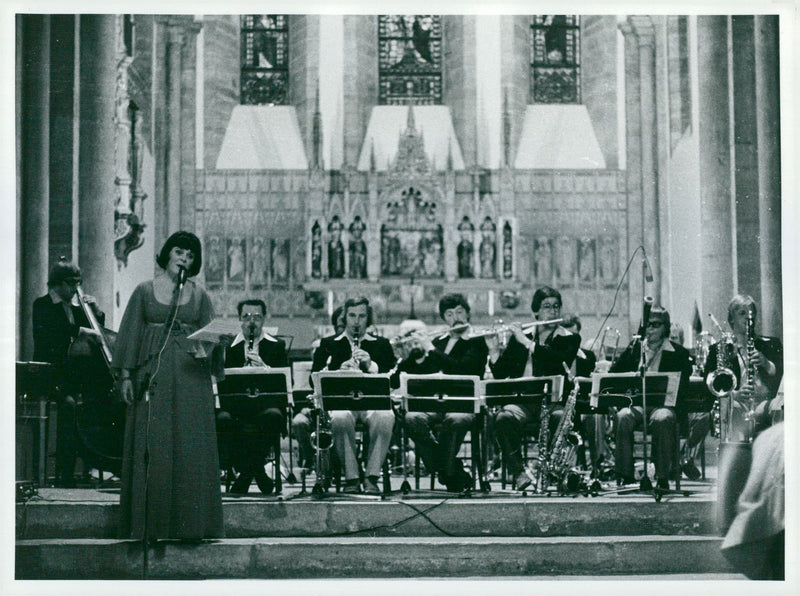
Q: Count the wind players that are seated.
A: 6